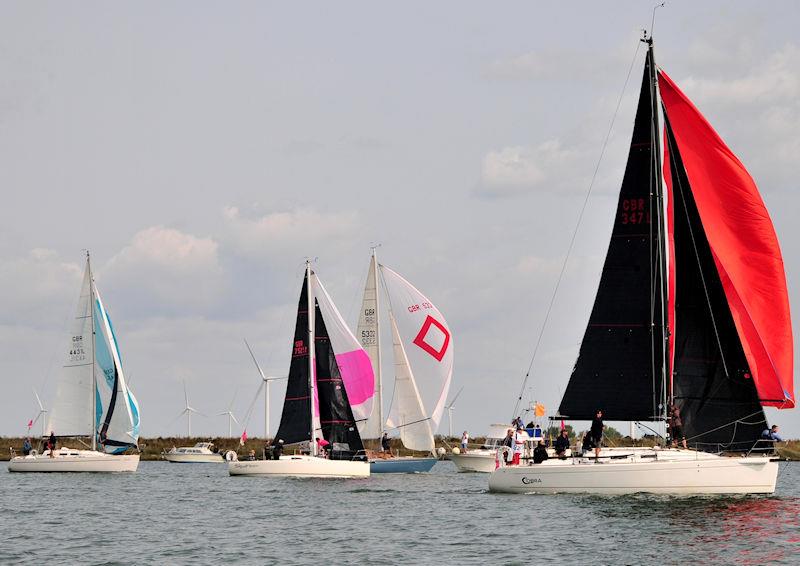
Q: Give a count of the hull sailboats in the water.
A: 4